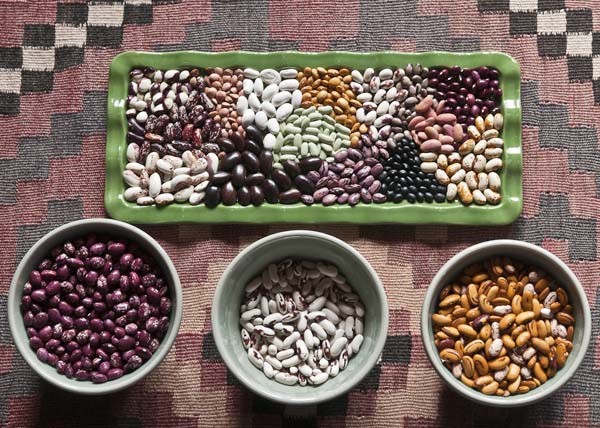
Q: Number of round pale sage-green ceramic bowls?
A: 3